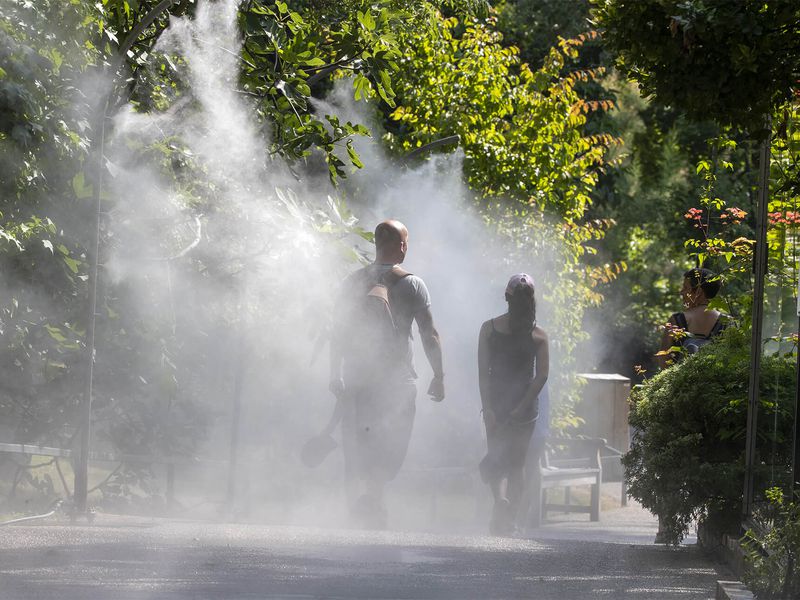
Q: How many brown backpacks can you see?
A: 1